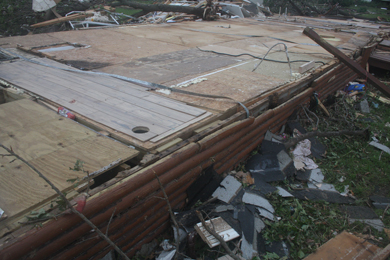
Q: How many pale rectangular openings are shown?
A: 1